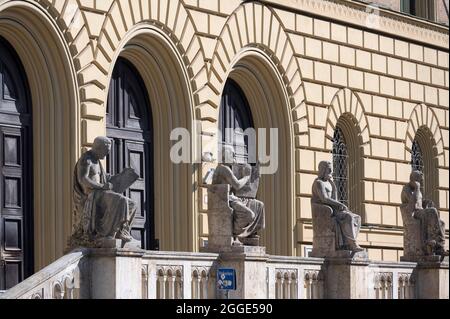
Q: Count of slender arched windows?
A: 2